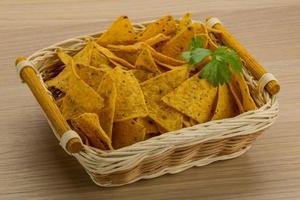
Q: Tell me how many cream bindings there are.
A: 4